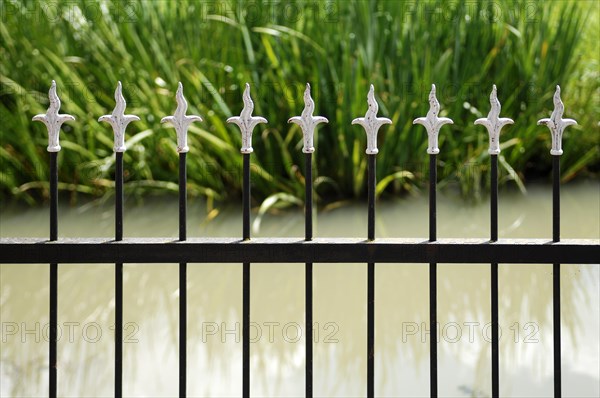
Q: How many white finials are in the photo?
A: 9